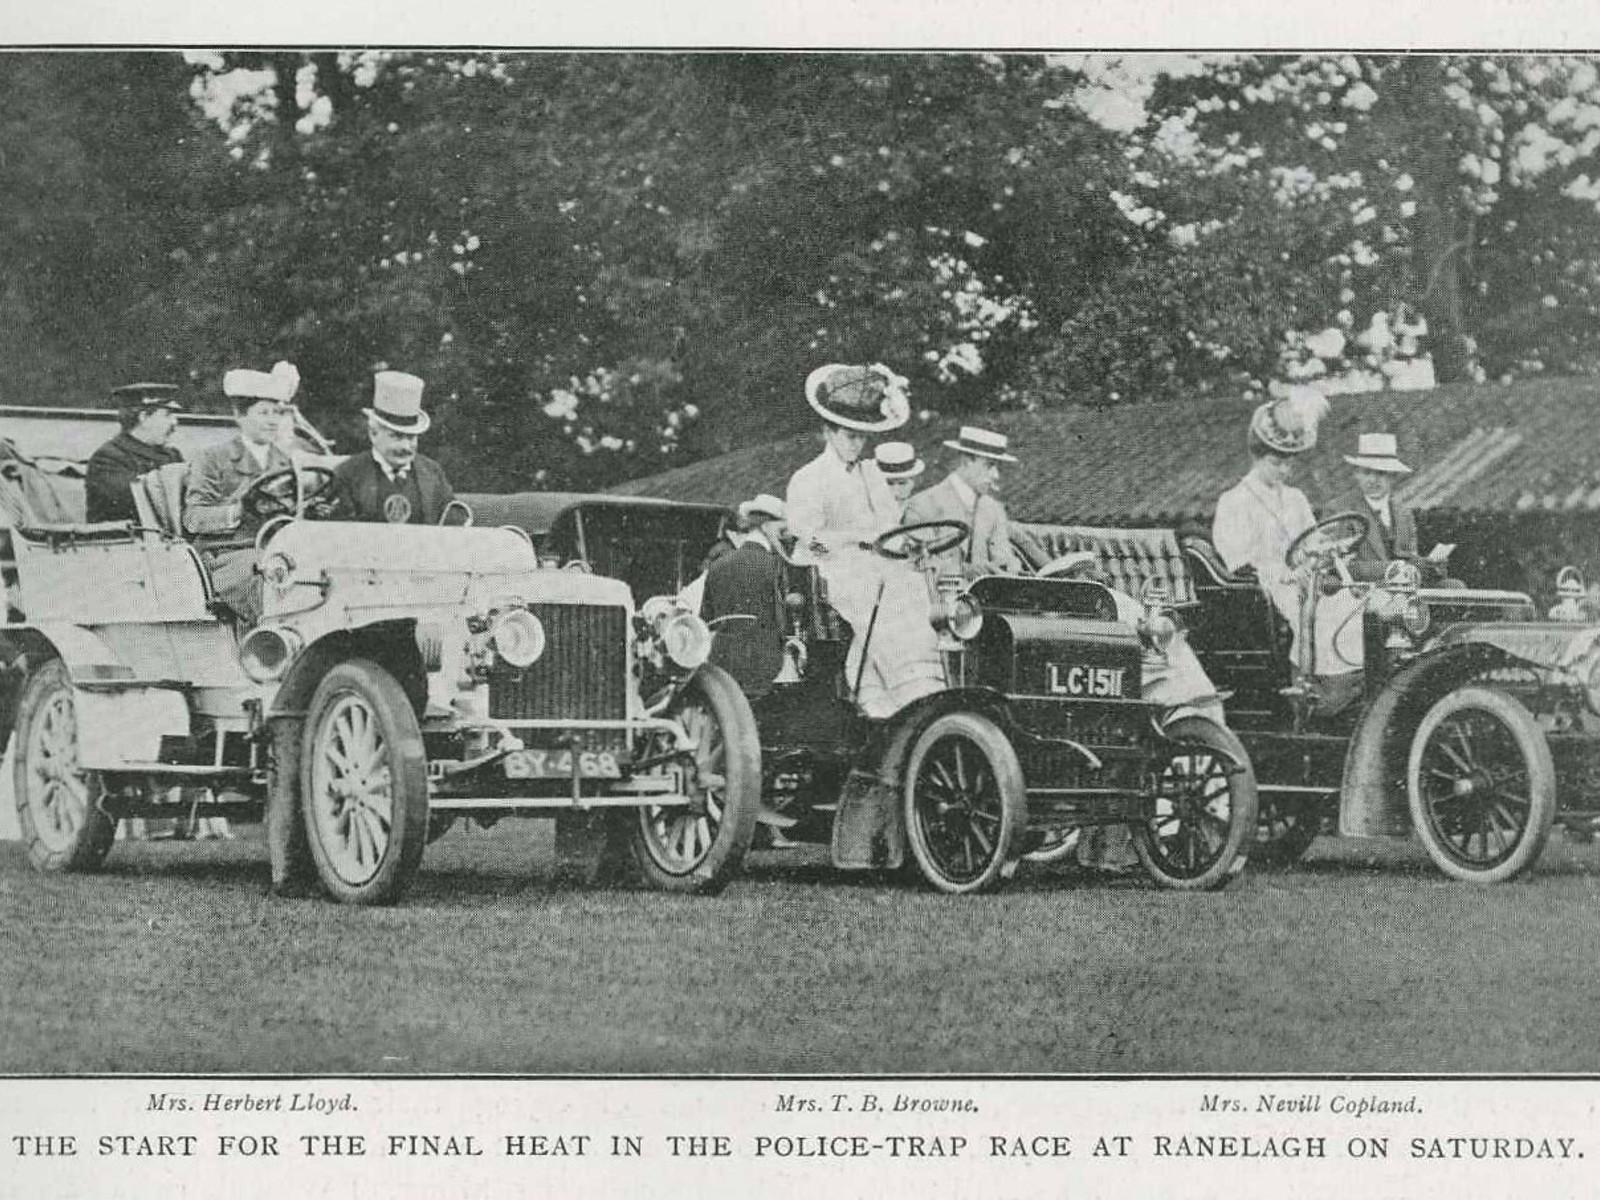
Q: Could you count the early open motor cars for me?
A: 3